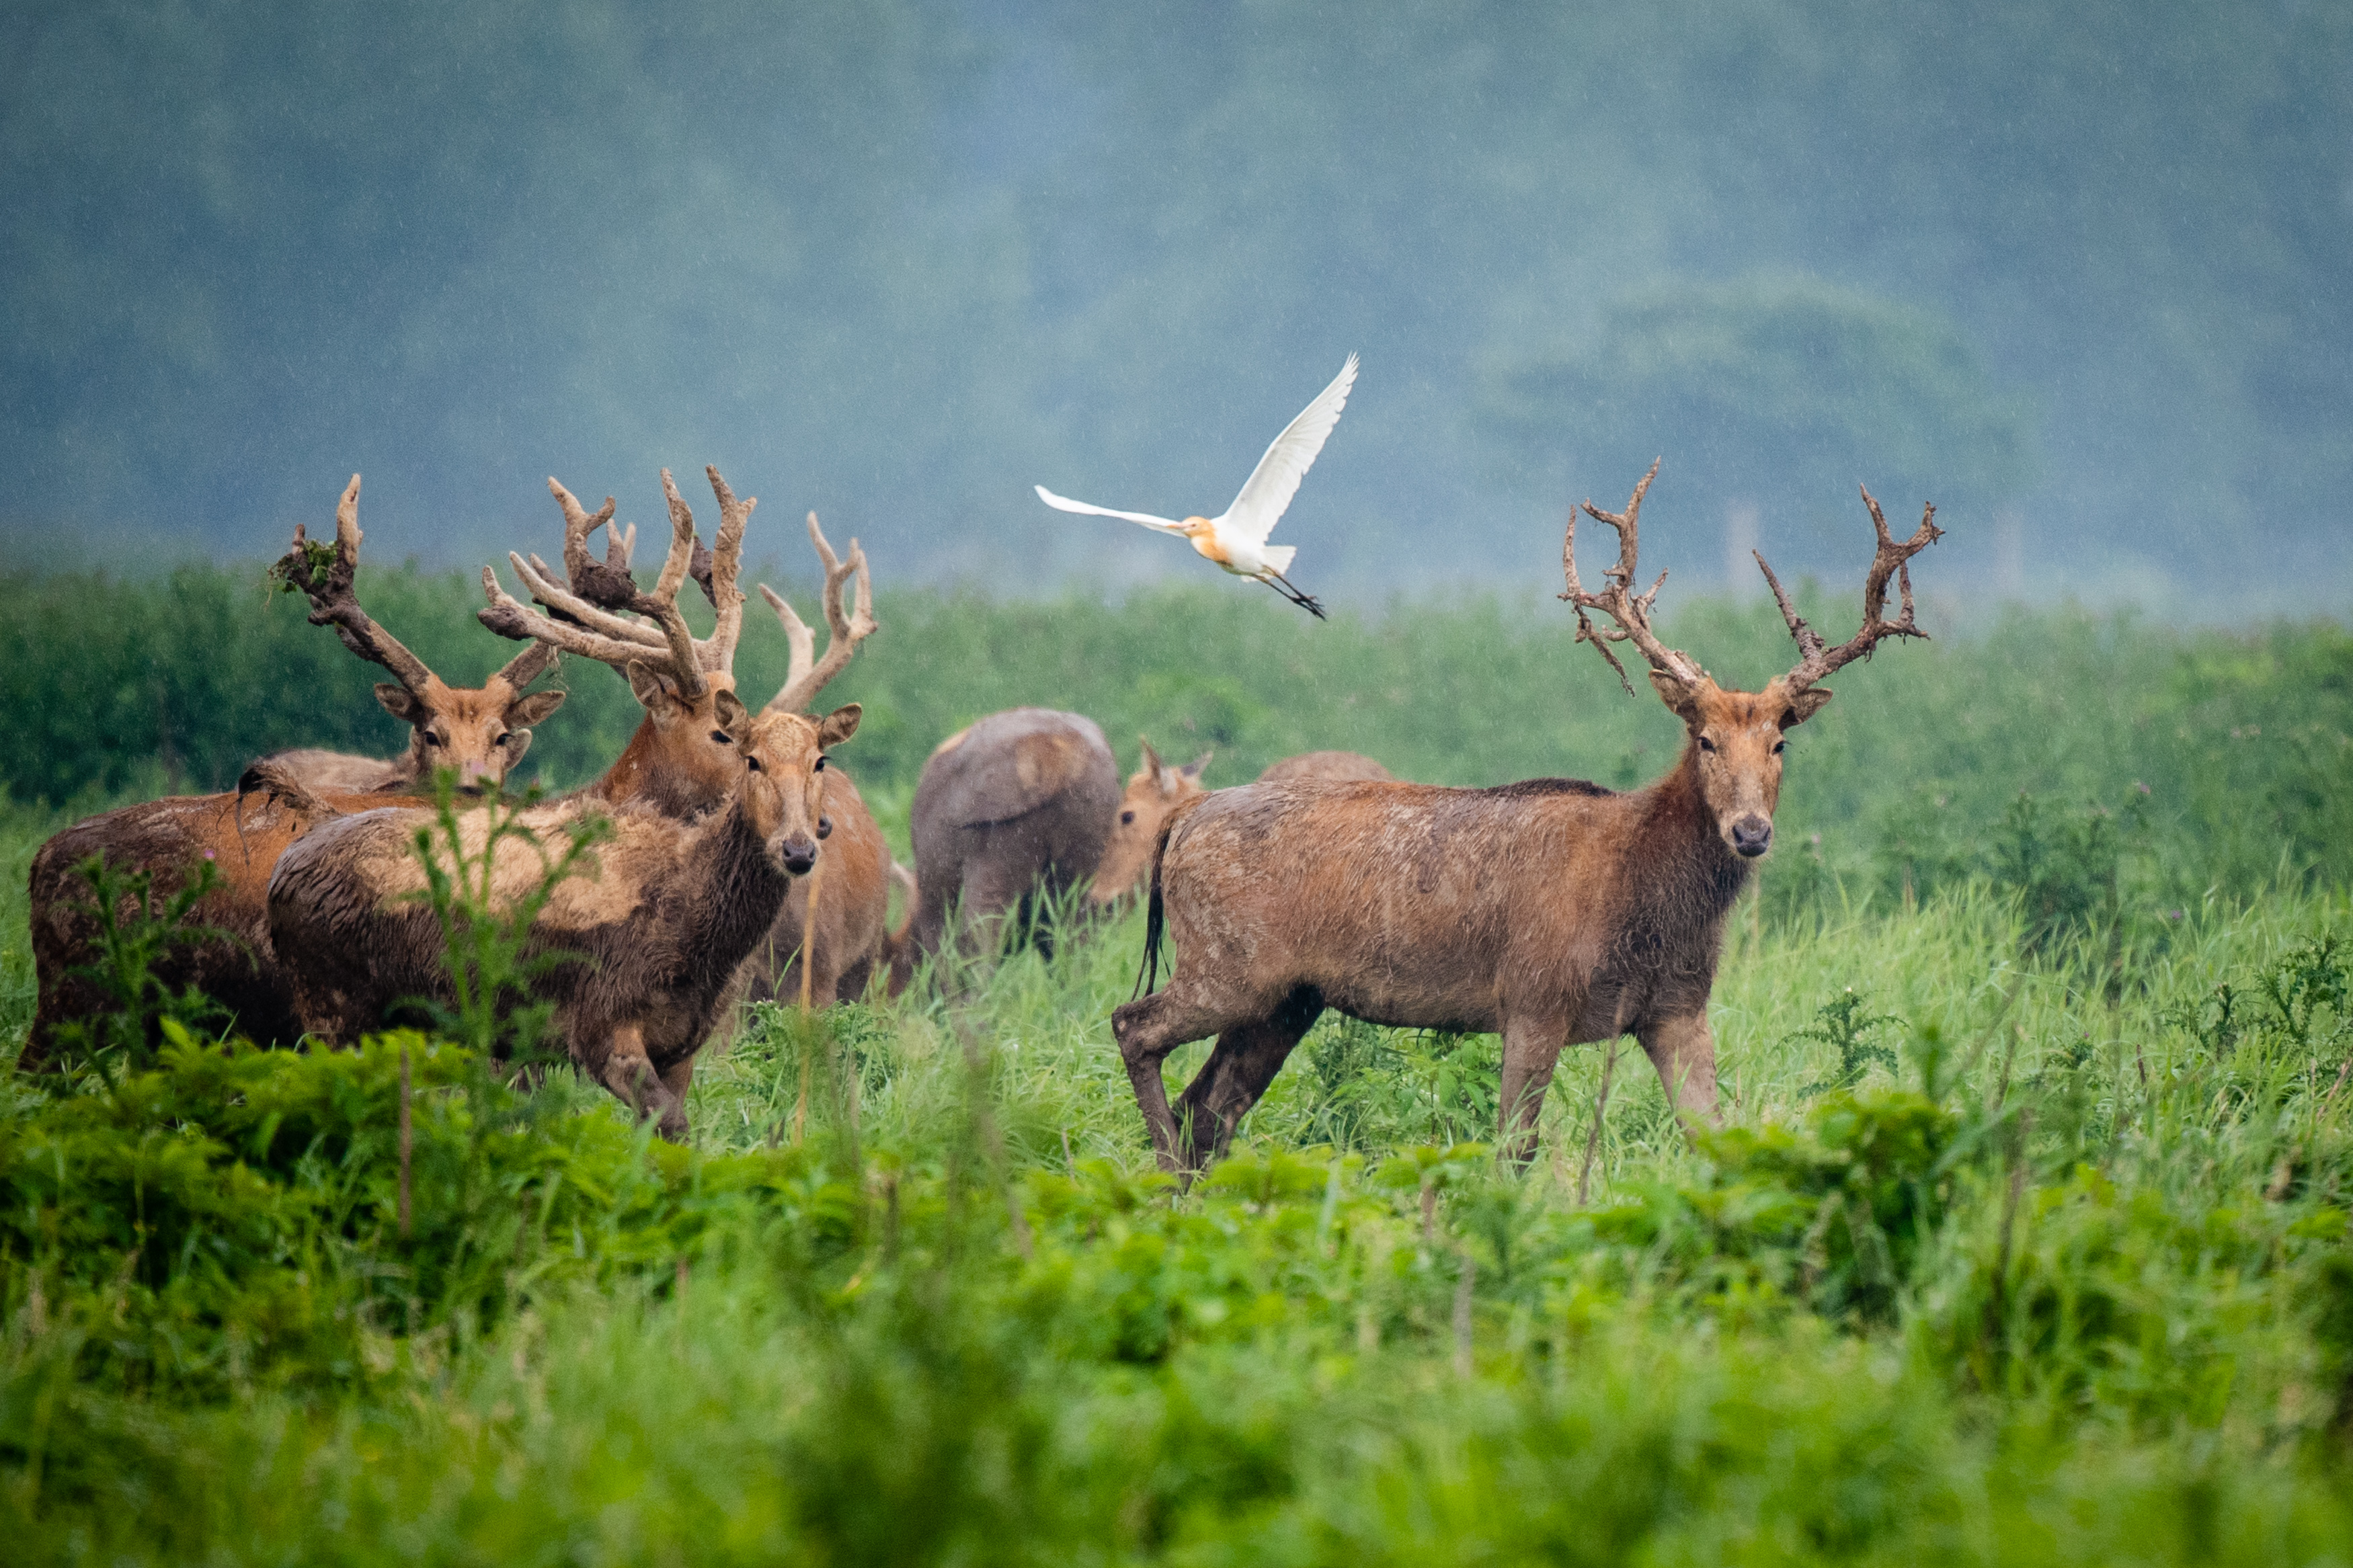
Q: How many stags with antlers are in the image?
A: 4